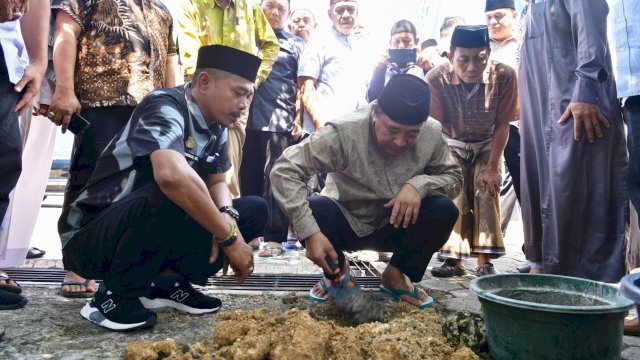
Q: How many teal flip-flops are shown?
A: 2